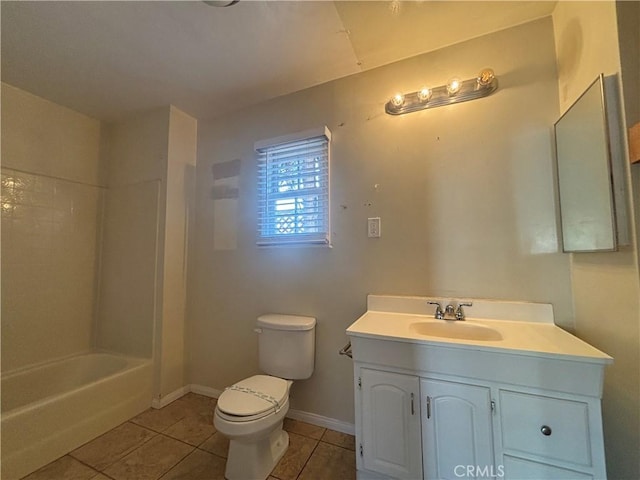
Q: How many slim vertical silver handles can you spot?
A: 2